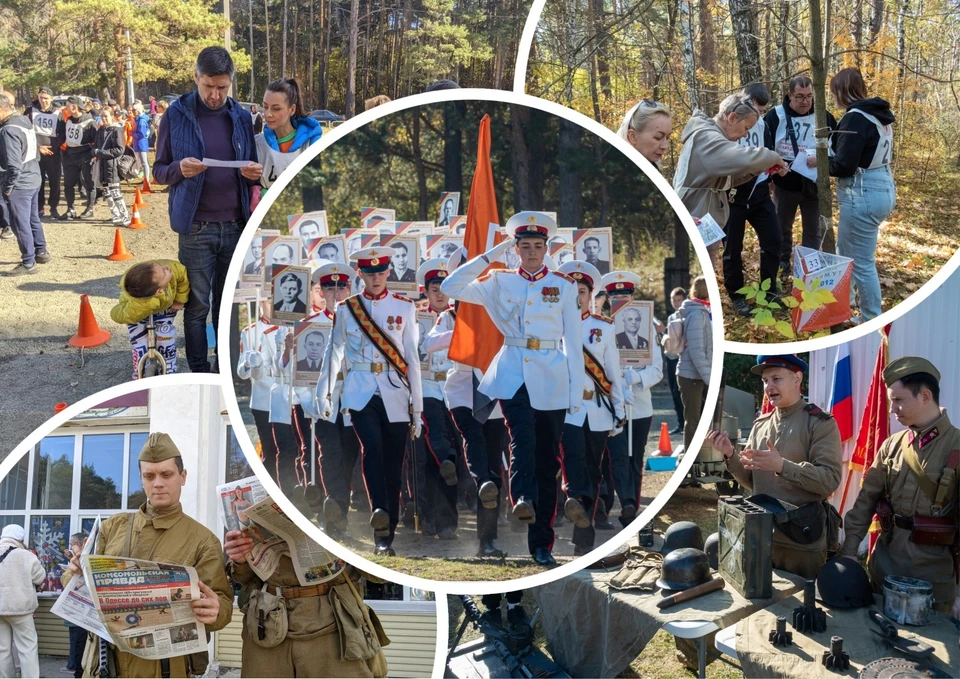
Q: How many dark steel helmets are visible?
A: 4